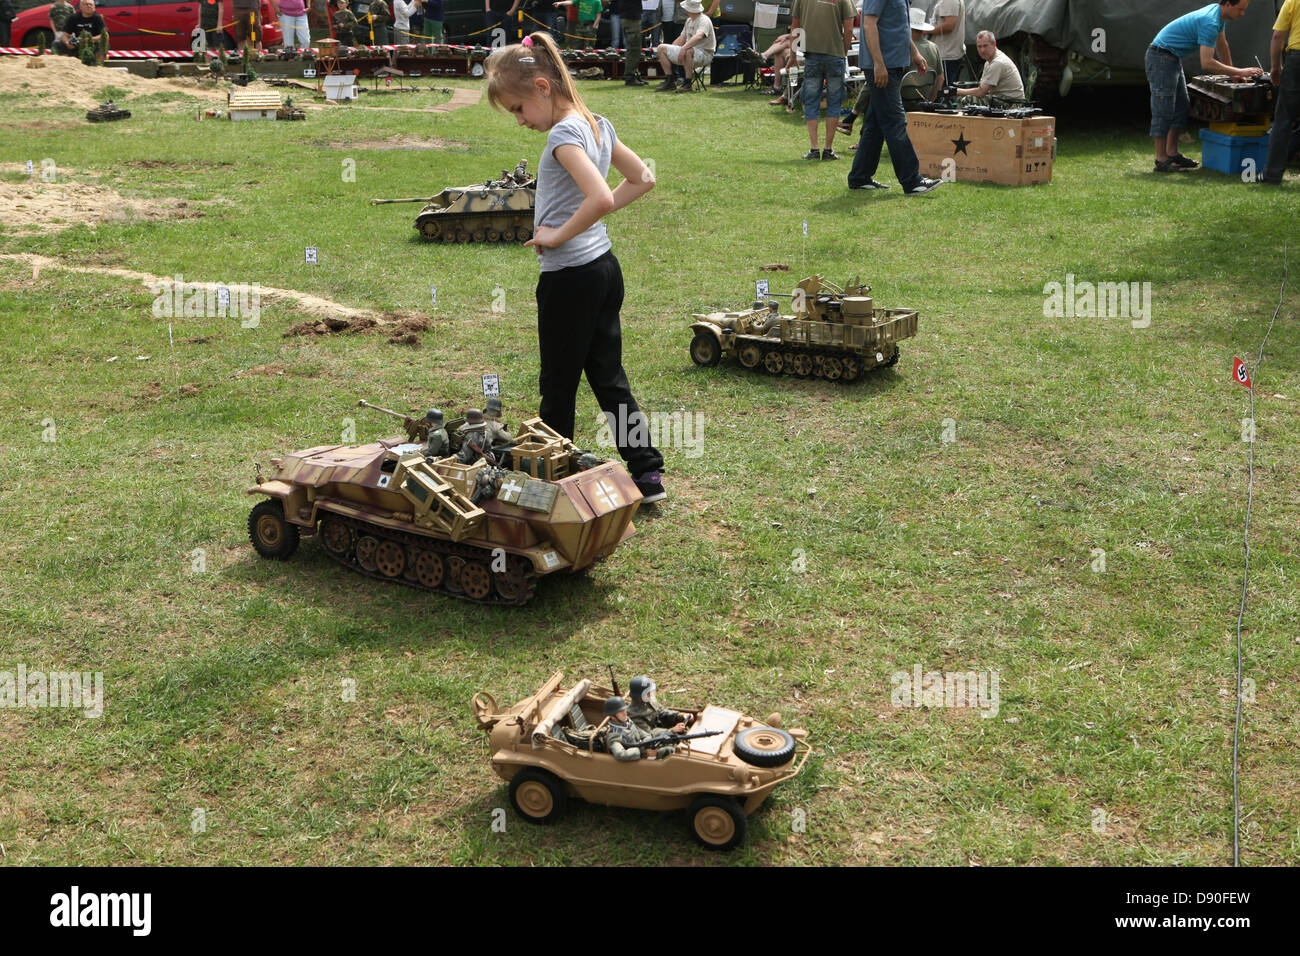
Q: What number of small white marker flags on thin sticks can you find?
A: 8